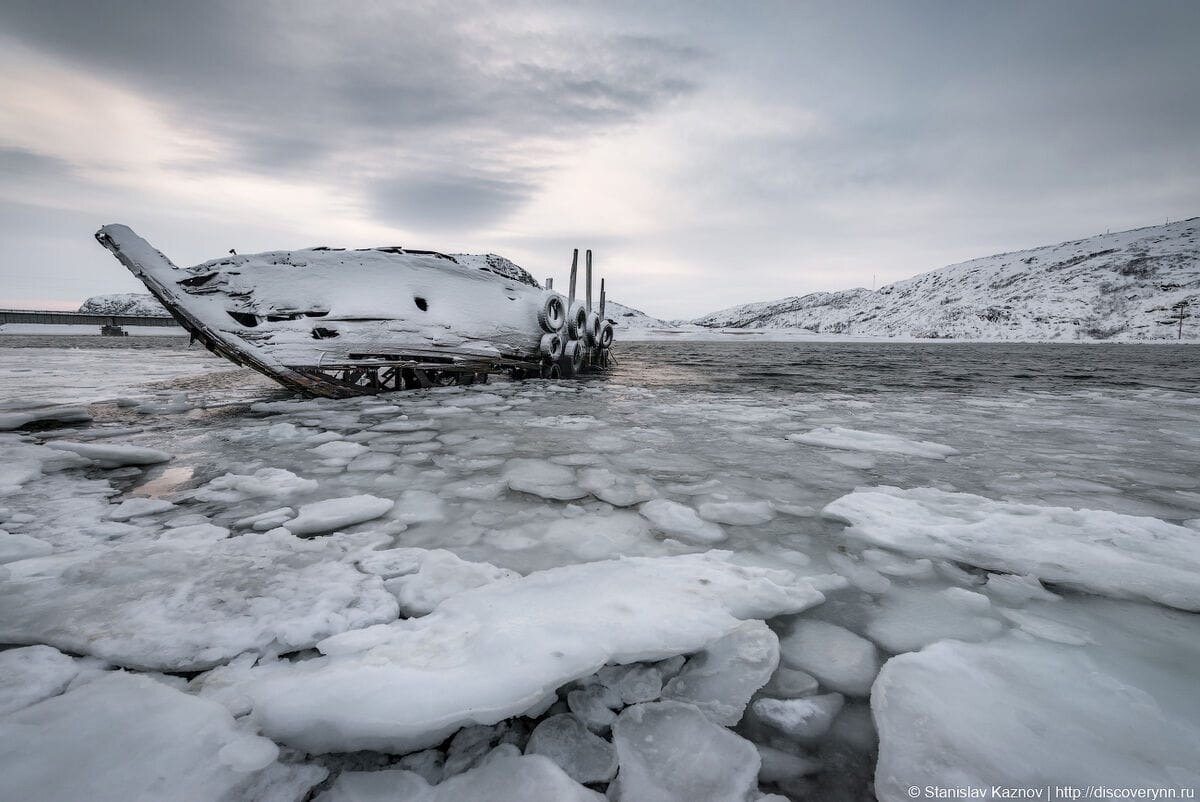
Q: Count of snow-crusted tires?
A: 6